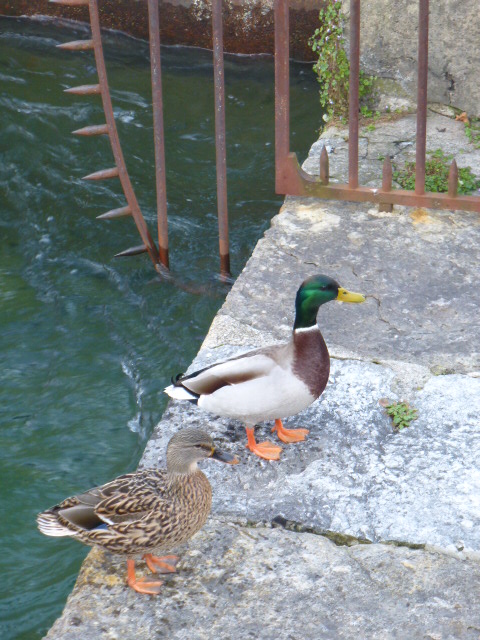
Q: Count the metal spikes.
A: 10